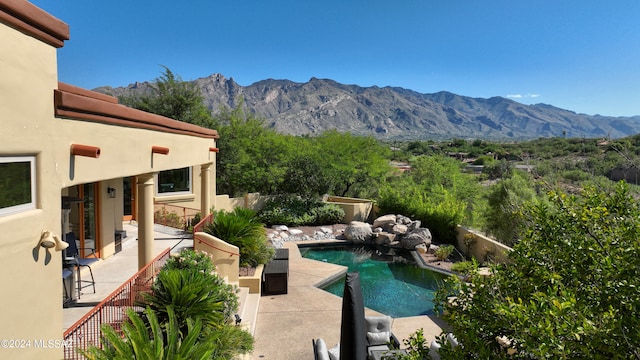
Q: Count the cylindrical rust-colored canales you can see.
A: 3